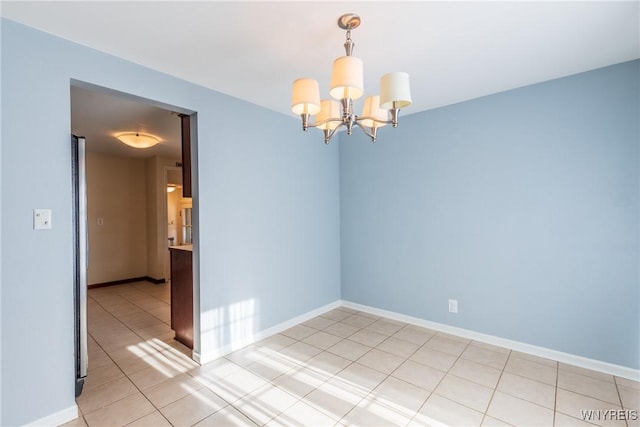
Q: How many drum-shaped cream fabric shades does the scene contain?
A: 5